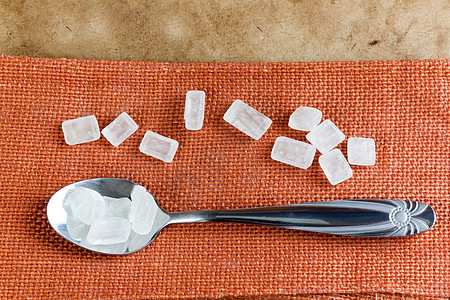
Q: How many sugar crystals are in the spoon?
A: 5